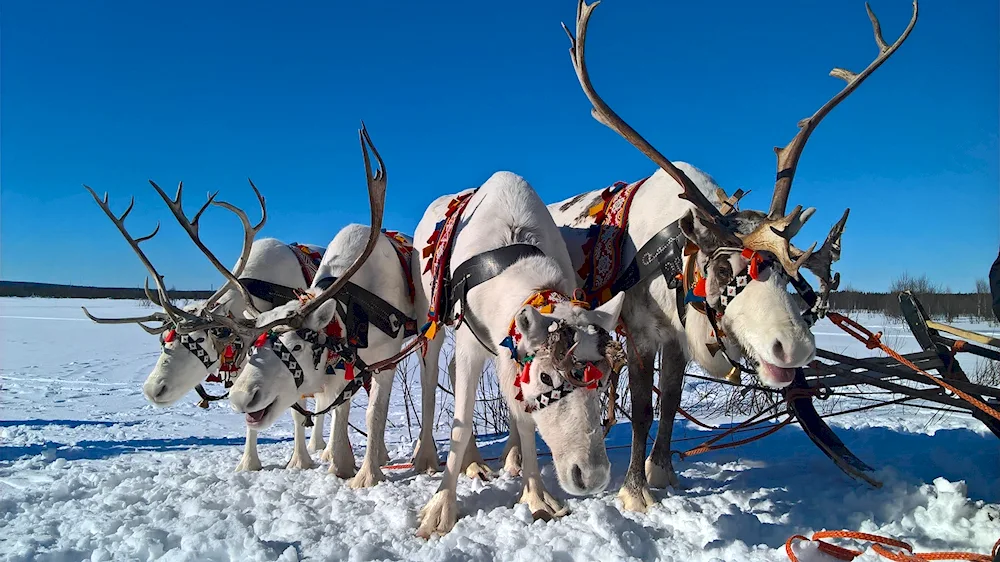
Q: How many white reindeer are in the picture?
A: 4